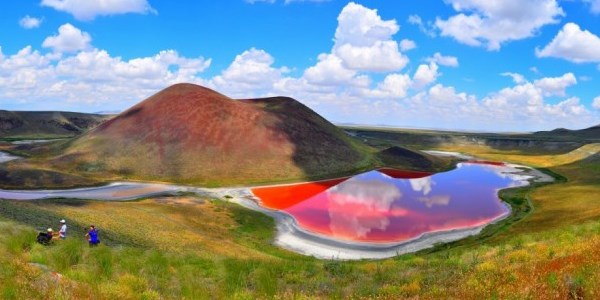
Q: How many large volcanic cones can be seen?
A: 2